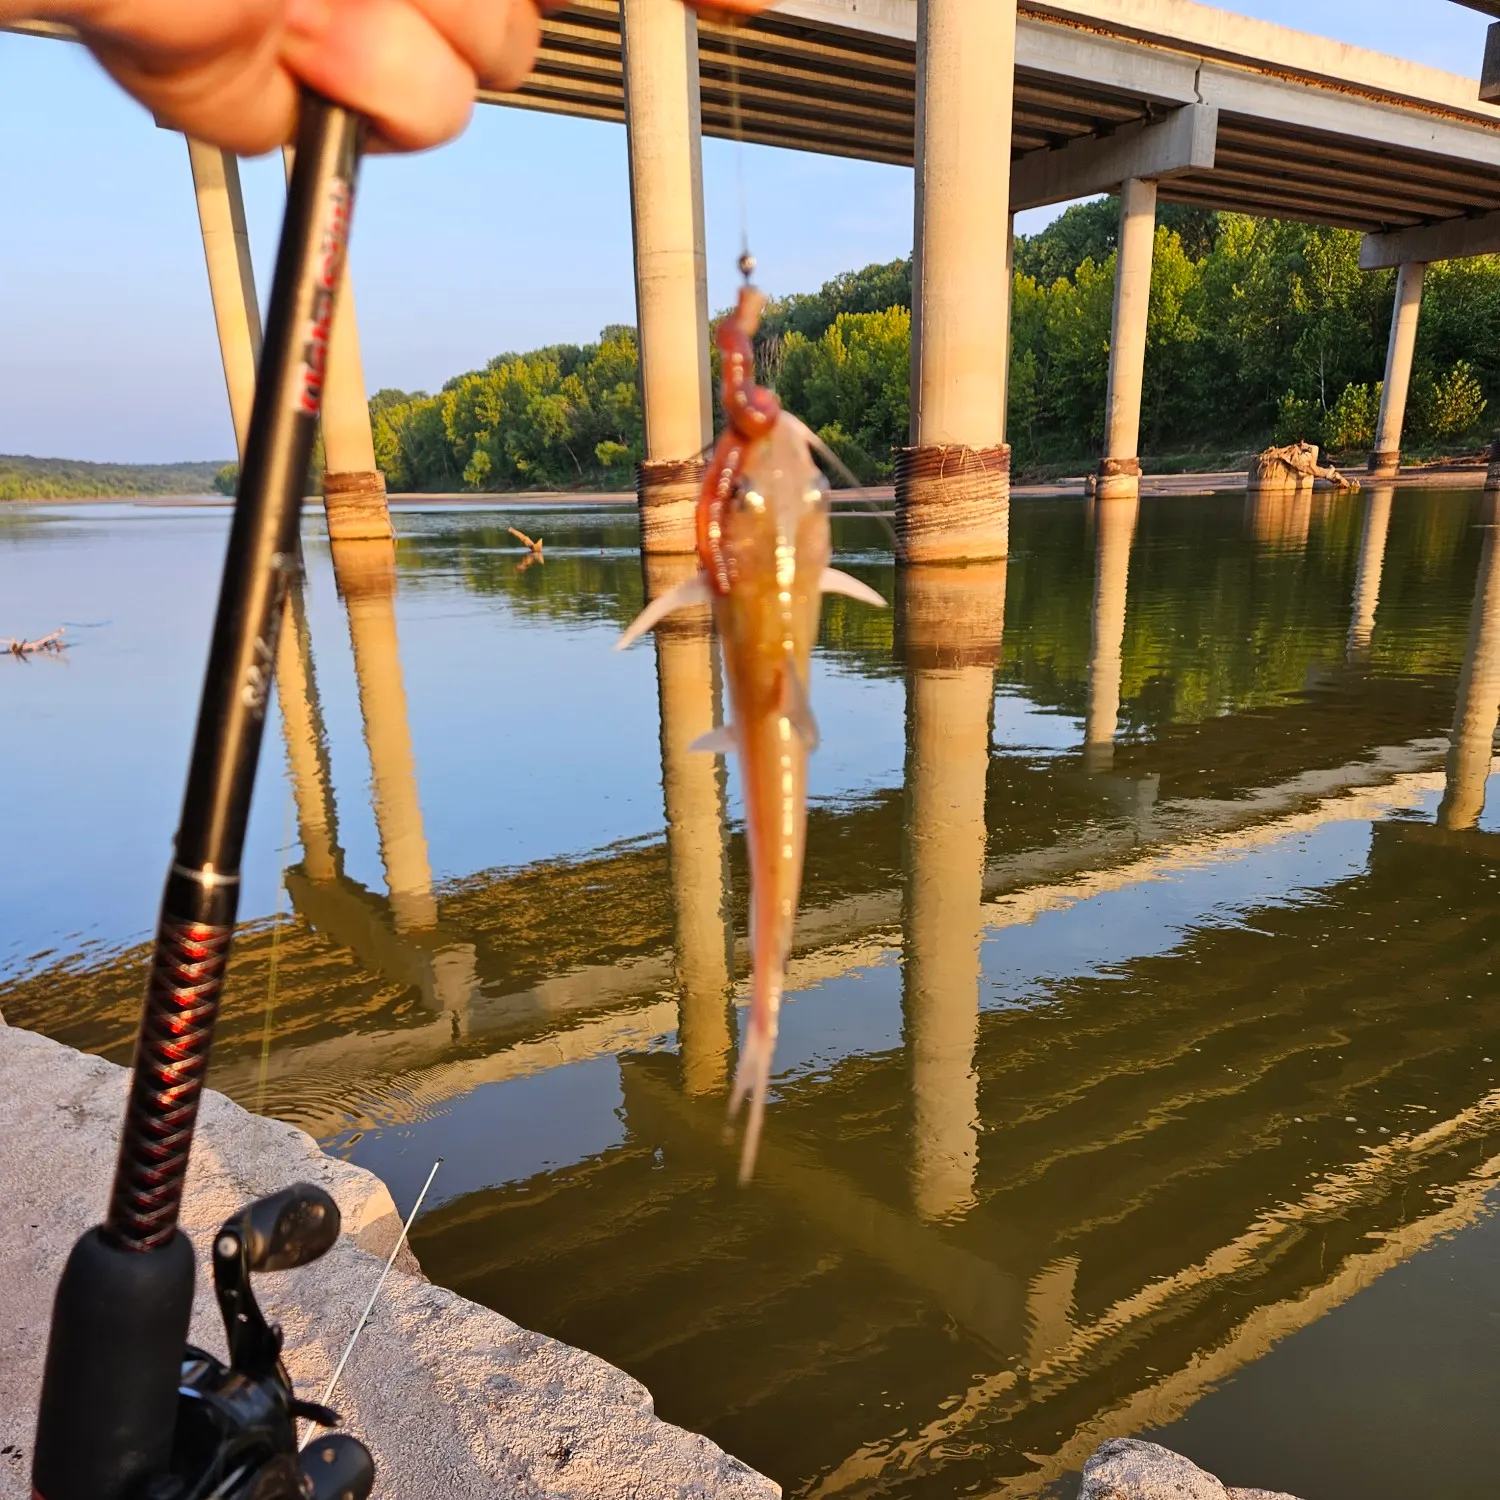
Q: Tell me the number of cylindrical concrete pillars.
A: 6